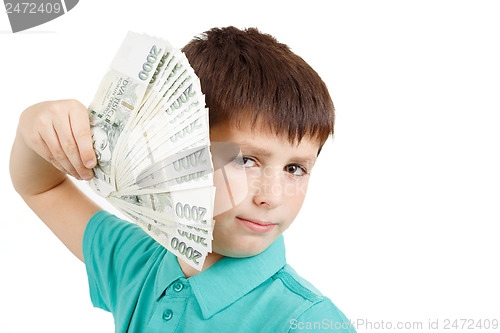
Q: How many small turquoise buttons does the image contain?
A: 2